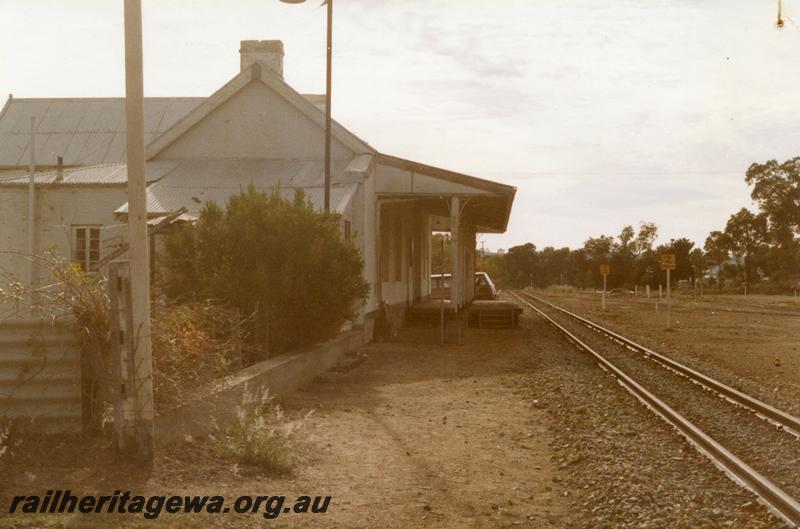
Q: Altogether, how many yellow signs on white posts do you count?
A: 2